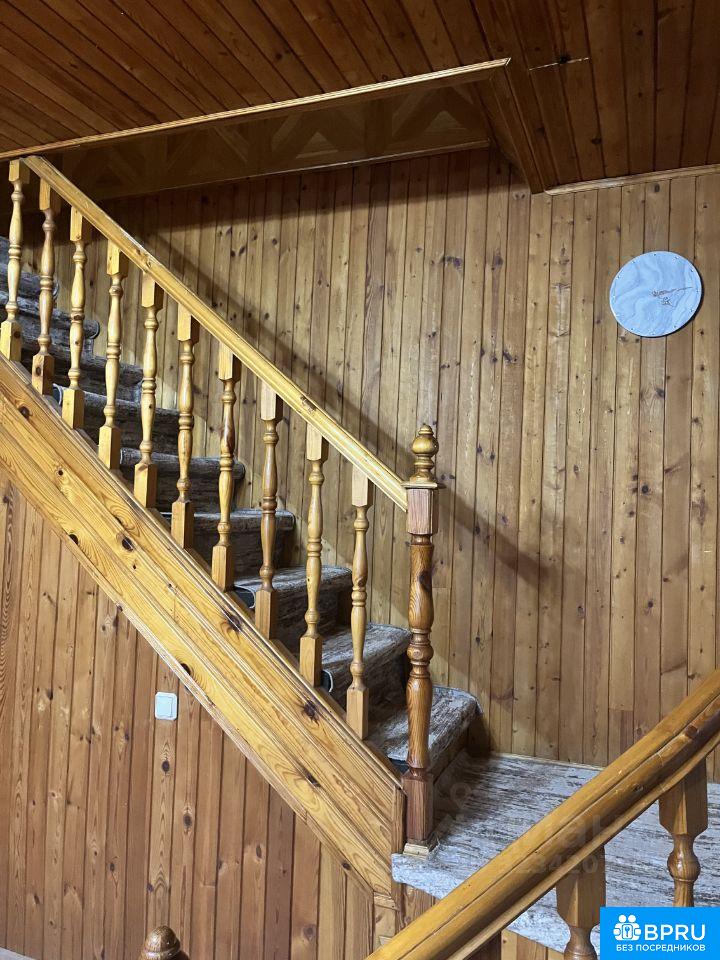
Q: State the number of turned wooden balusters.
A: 12